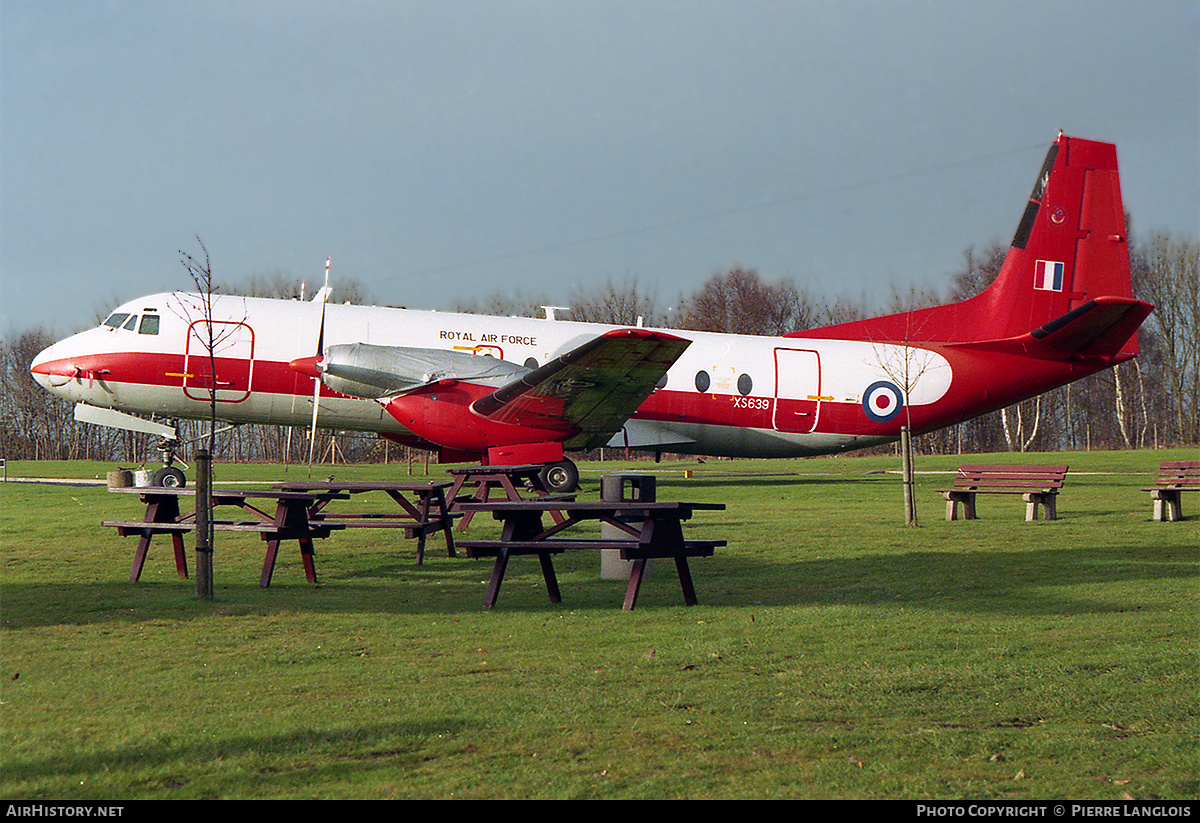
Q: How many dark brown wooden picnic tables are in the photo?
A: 4